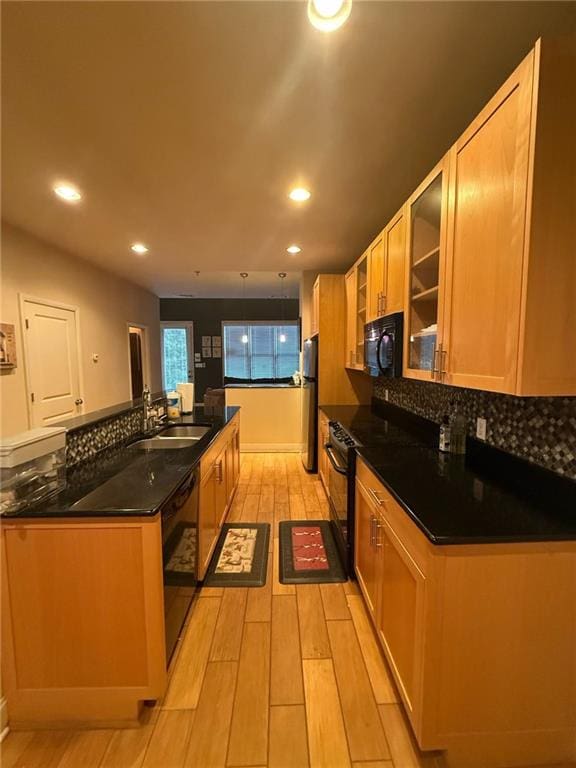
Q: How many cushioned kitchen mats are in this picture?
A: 2